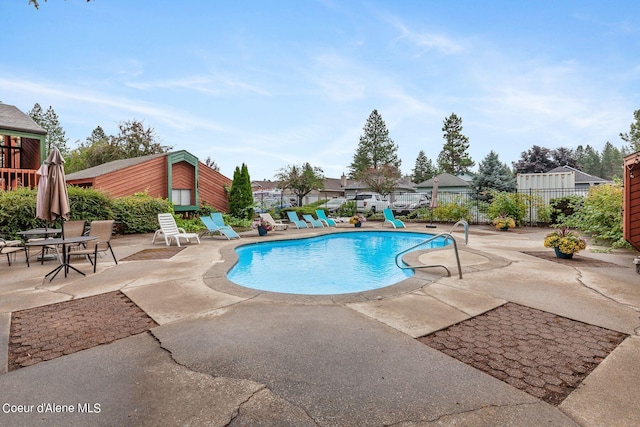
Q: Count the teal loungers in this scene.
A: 6